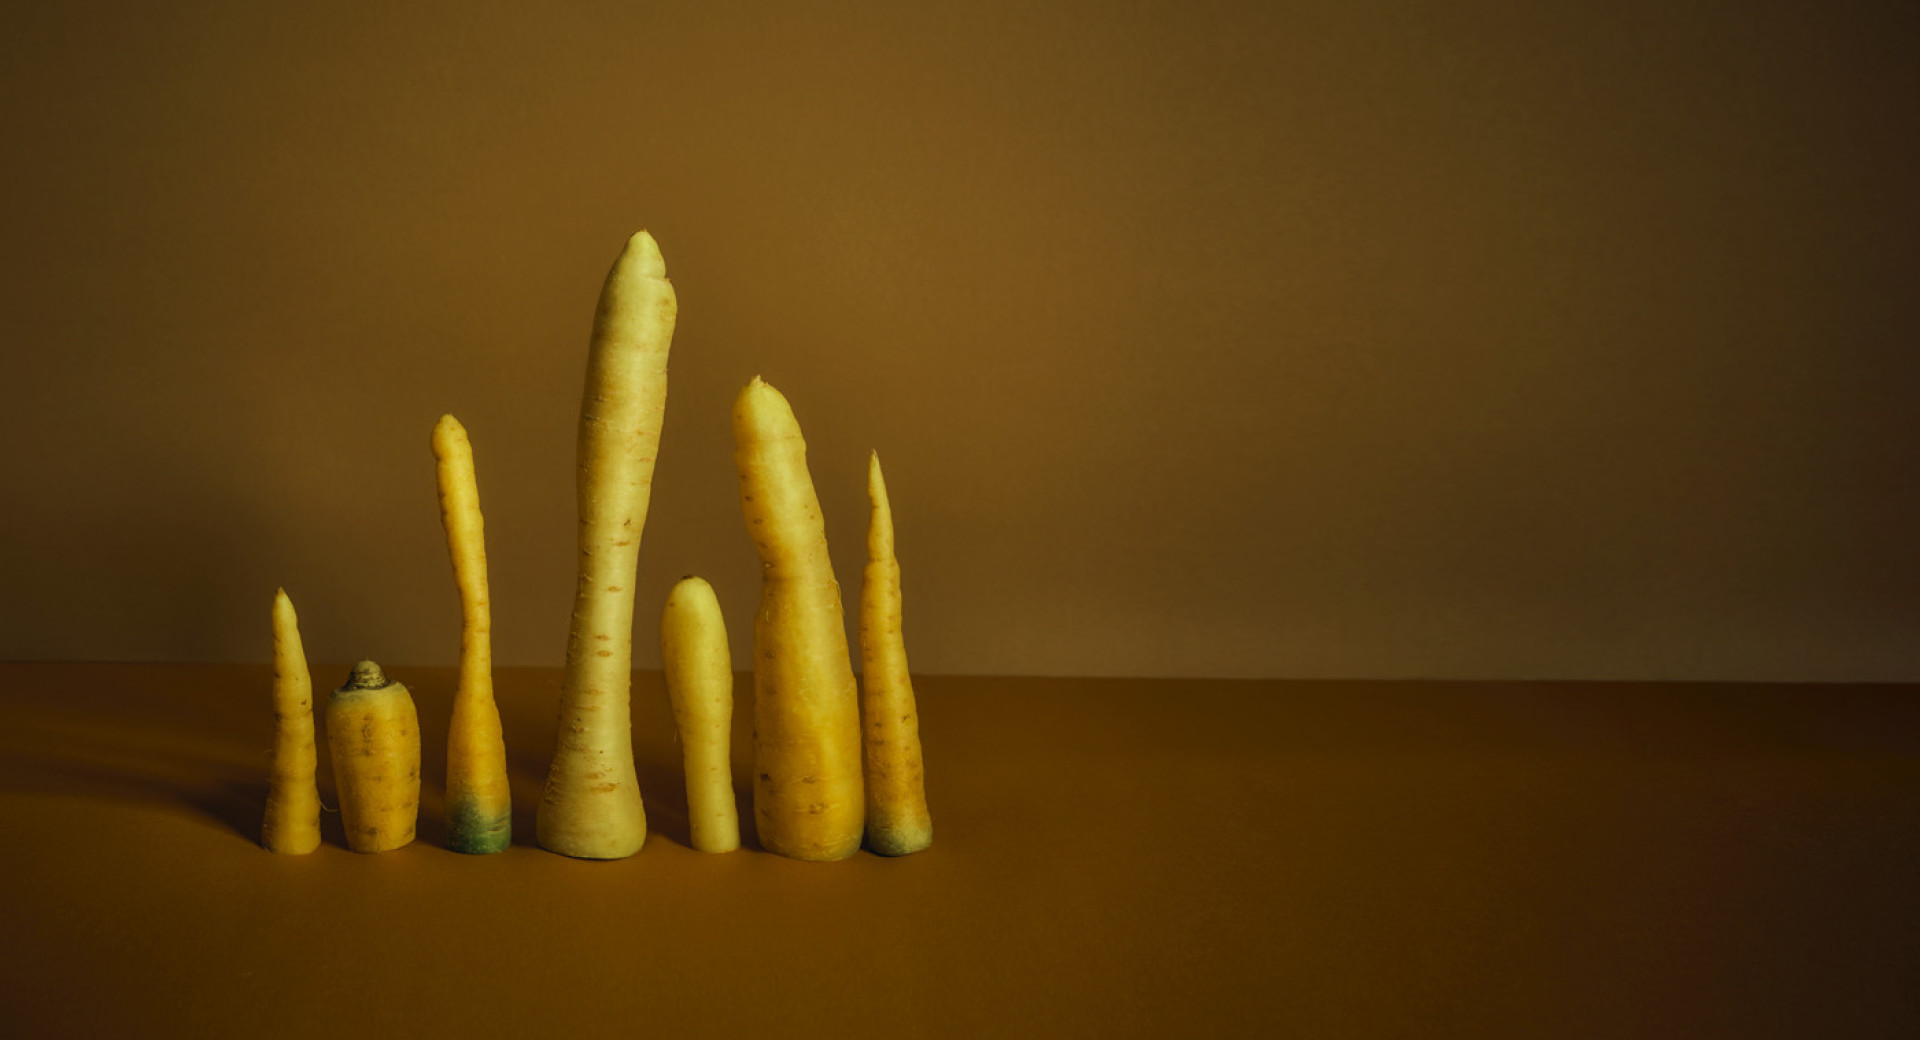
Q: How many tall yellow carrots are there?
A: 4